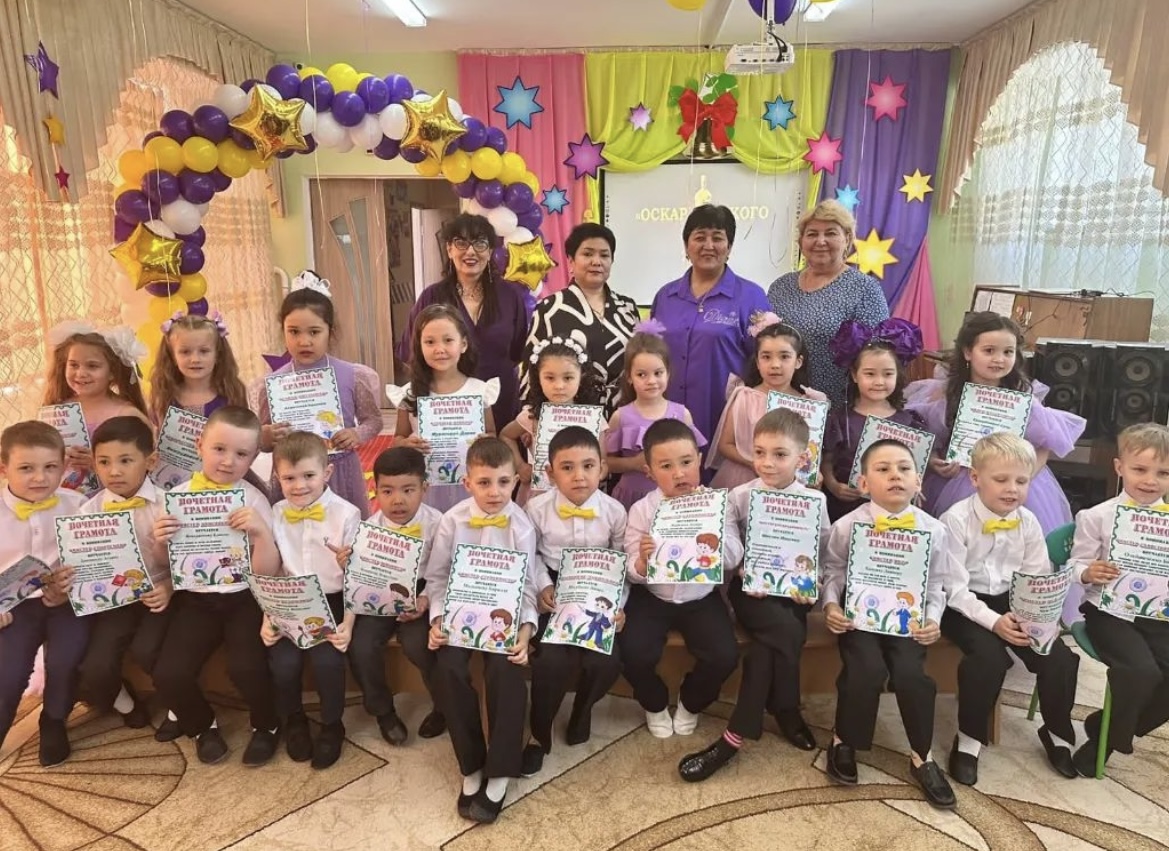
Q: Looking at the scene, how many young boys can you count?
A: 12